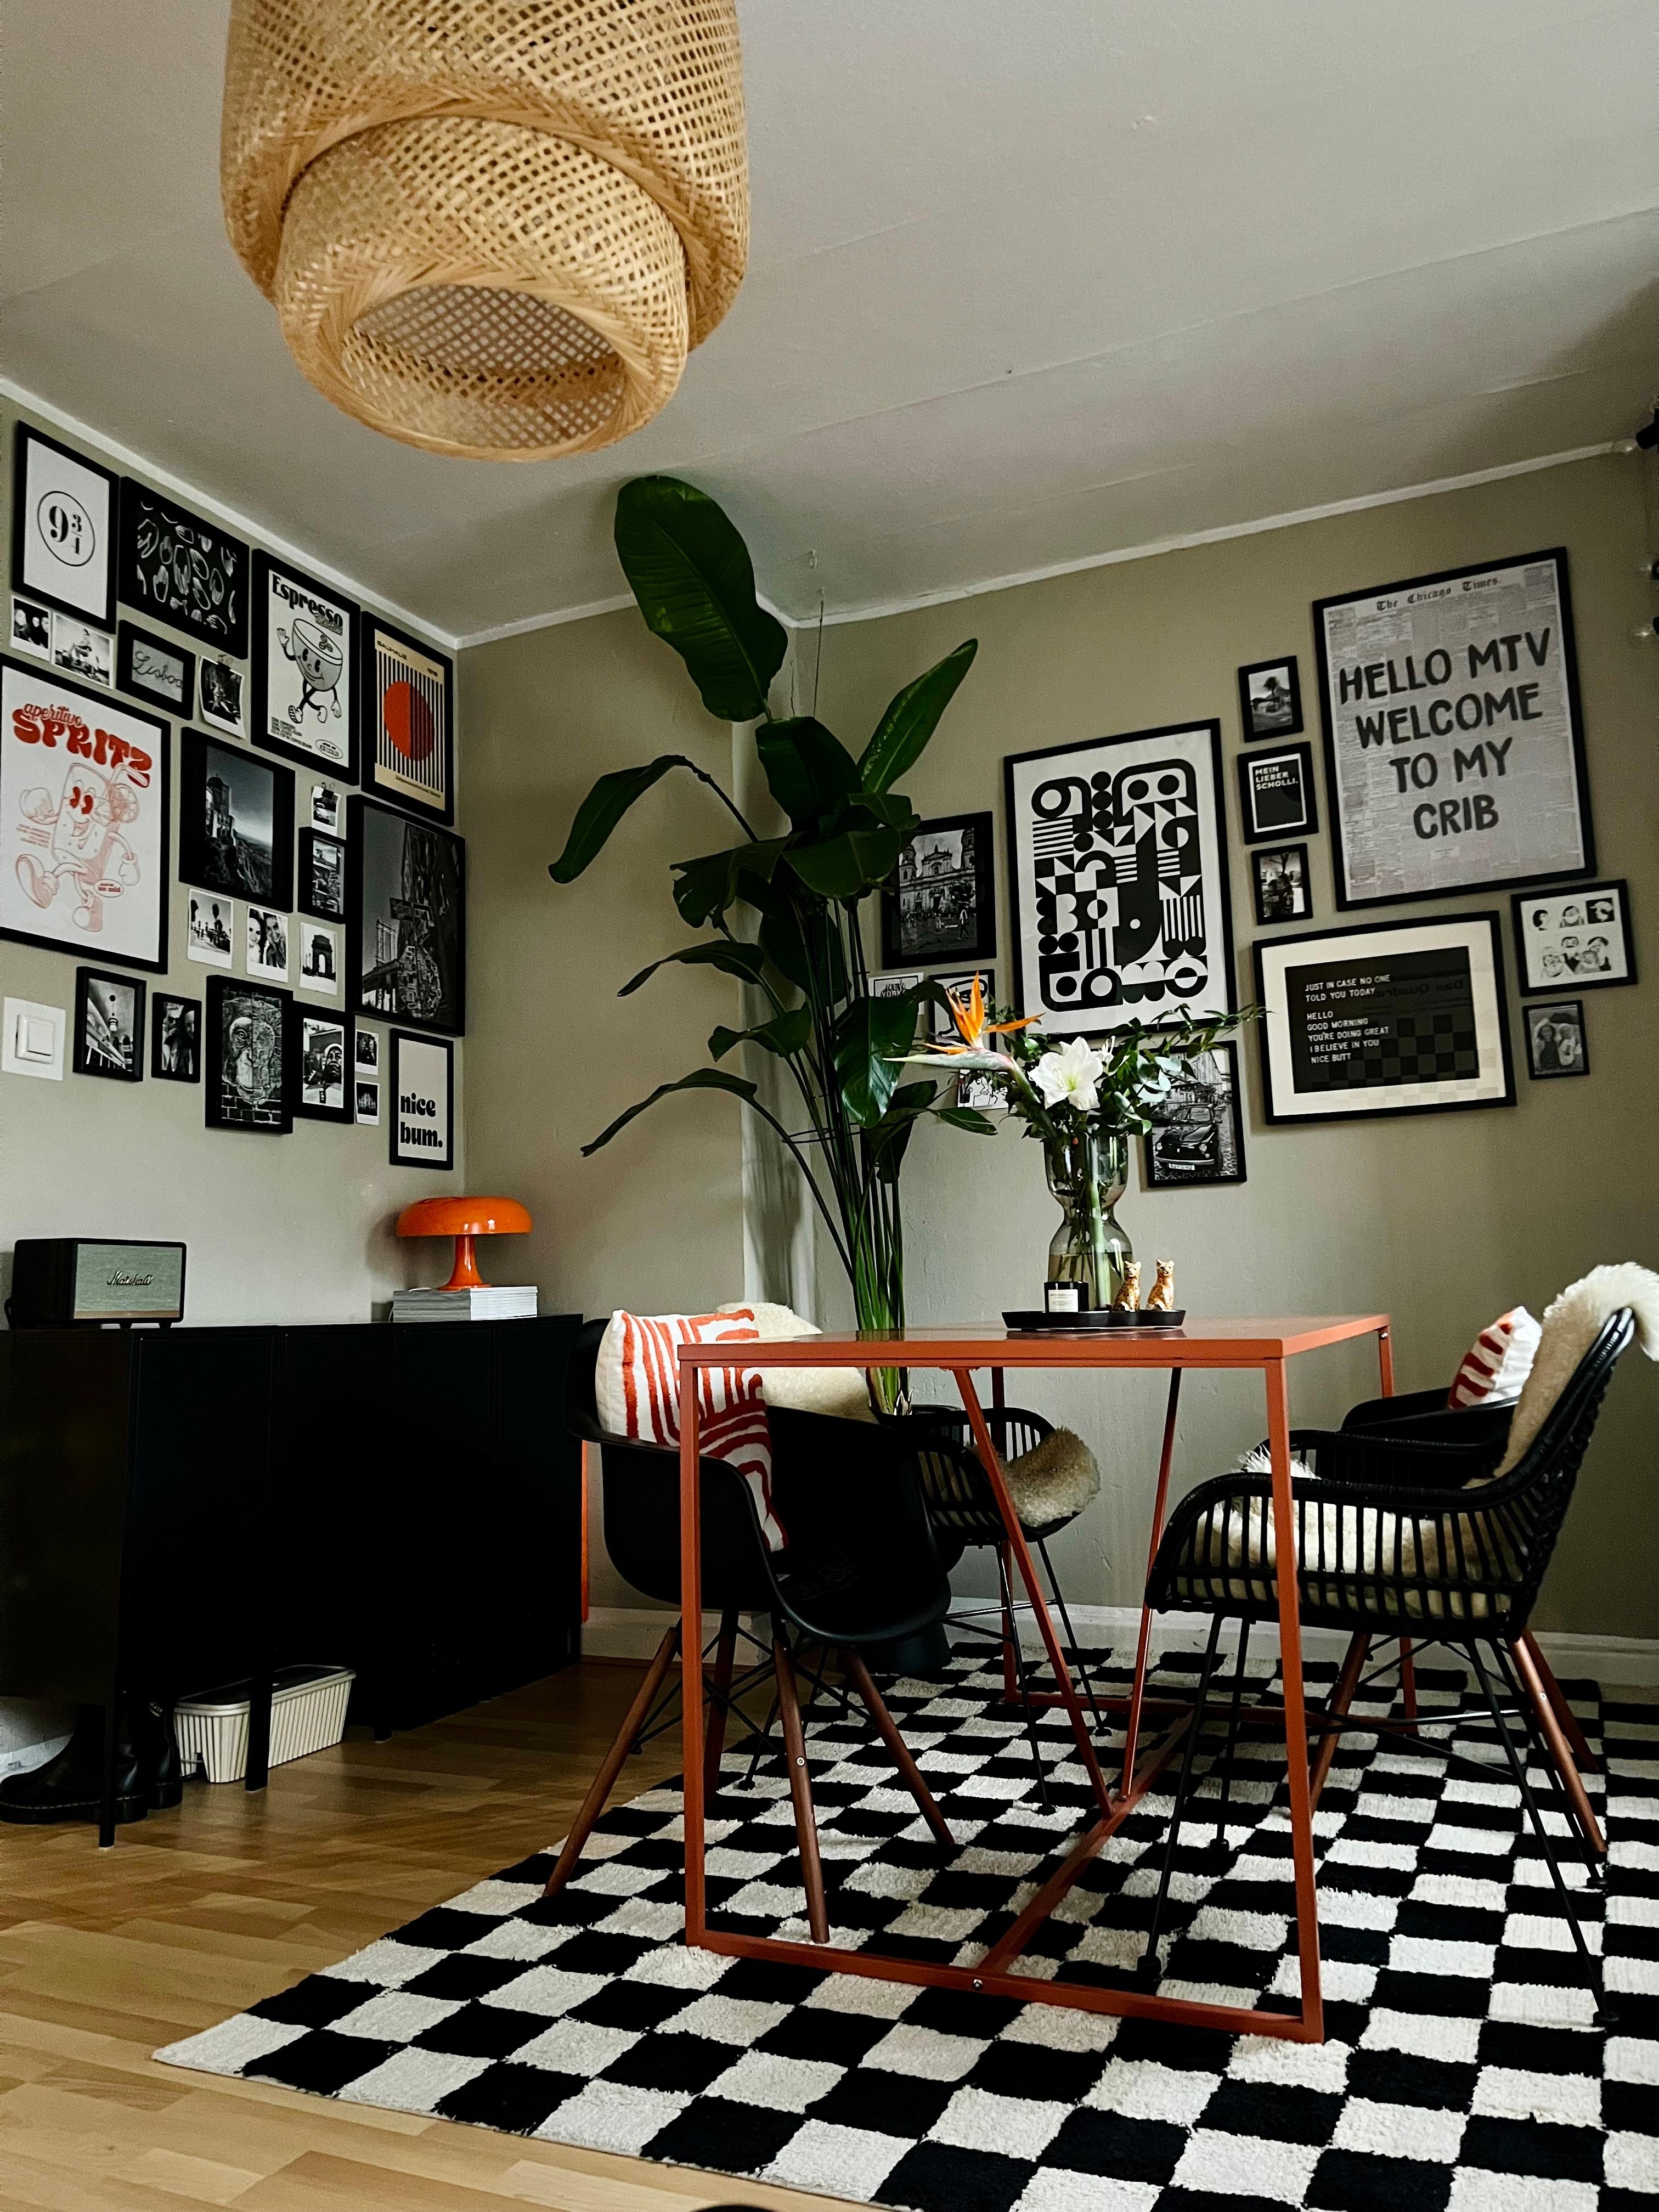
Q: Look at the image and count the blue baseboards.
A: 0